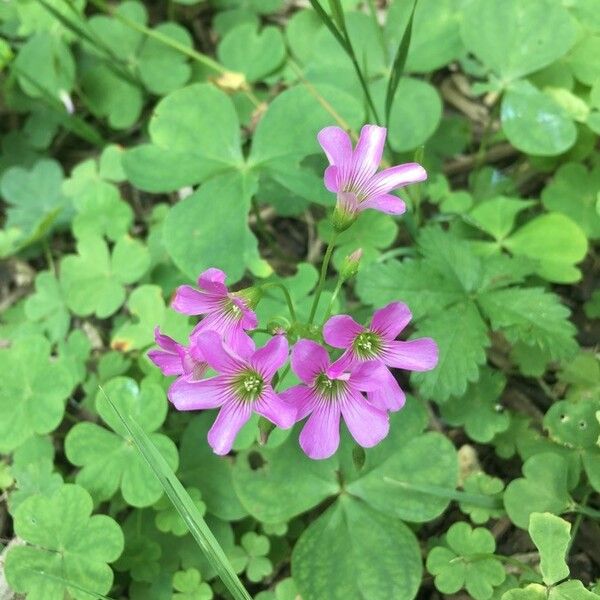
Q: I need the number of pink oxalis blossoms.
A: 6